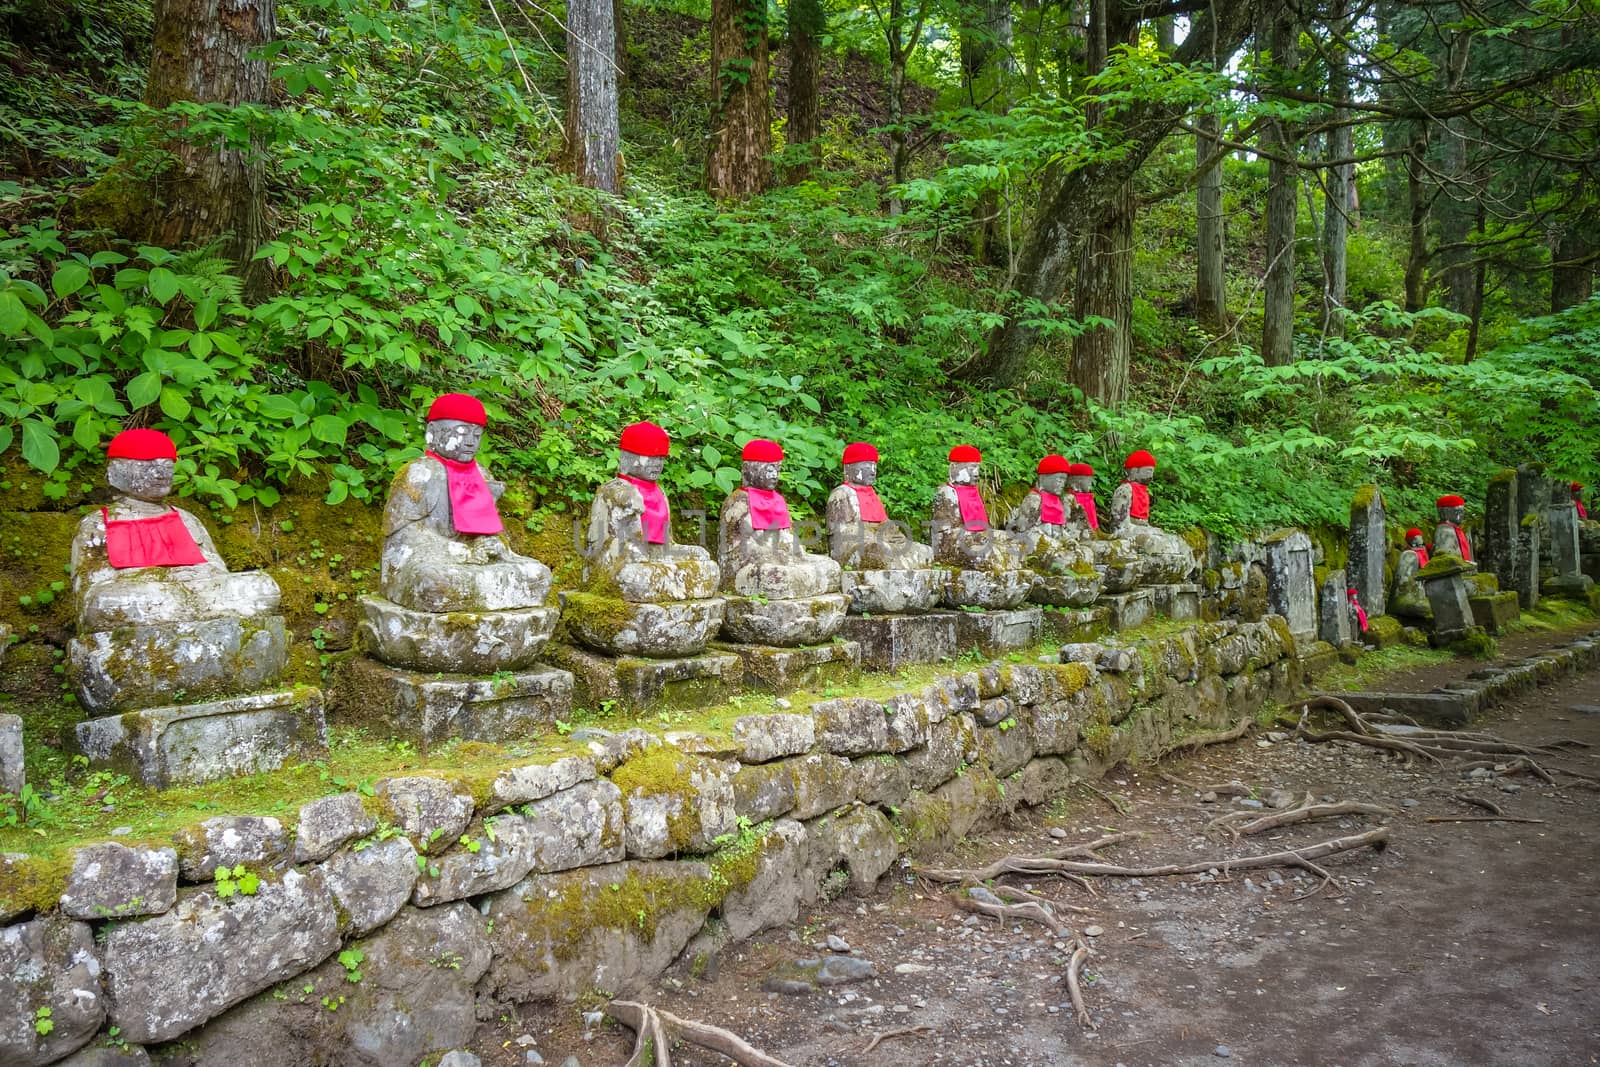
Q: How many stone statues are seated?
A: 12